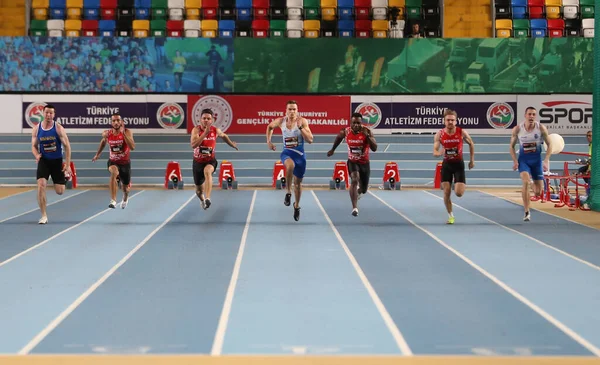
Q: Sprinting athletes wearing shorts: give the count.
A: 7